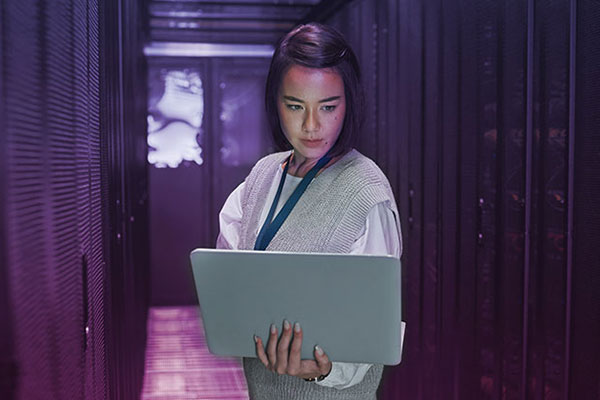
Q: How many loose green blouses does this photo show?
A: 0